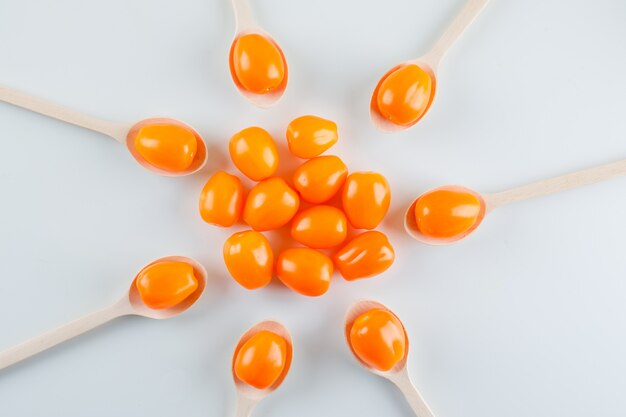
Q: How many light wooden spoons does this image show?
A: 7